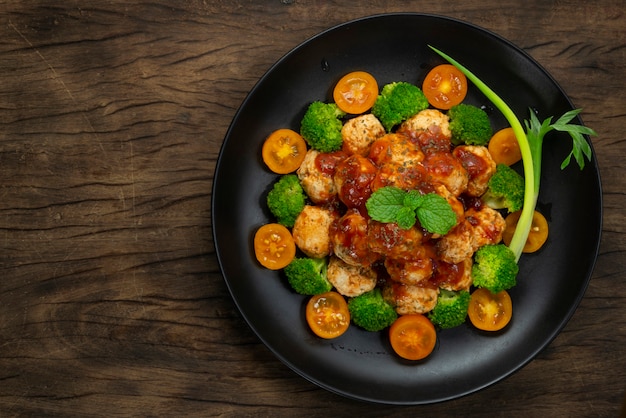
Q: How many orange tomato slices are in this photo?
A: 9